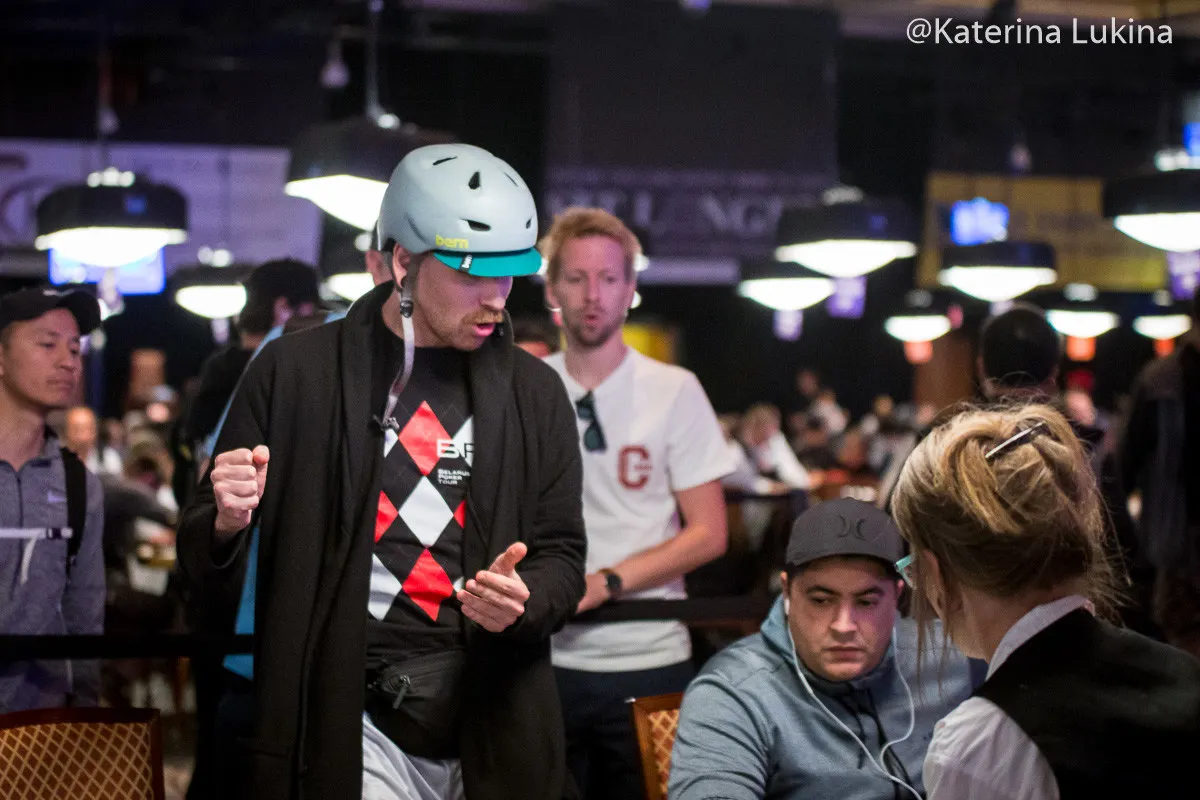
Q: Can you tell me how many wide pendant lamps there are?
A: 11